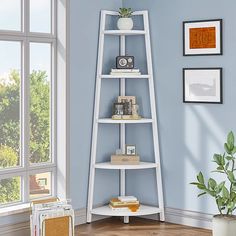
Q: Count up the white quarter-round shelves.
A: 5